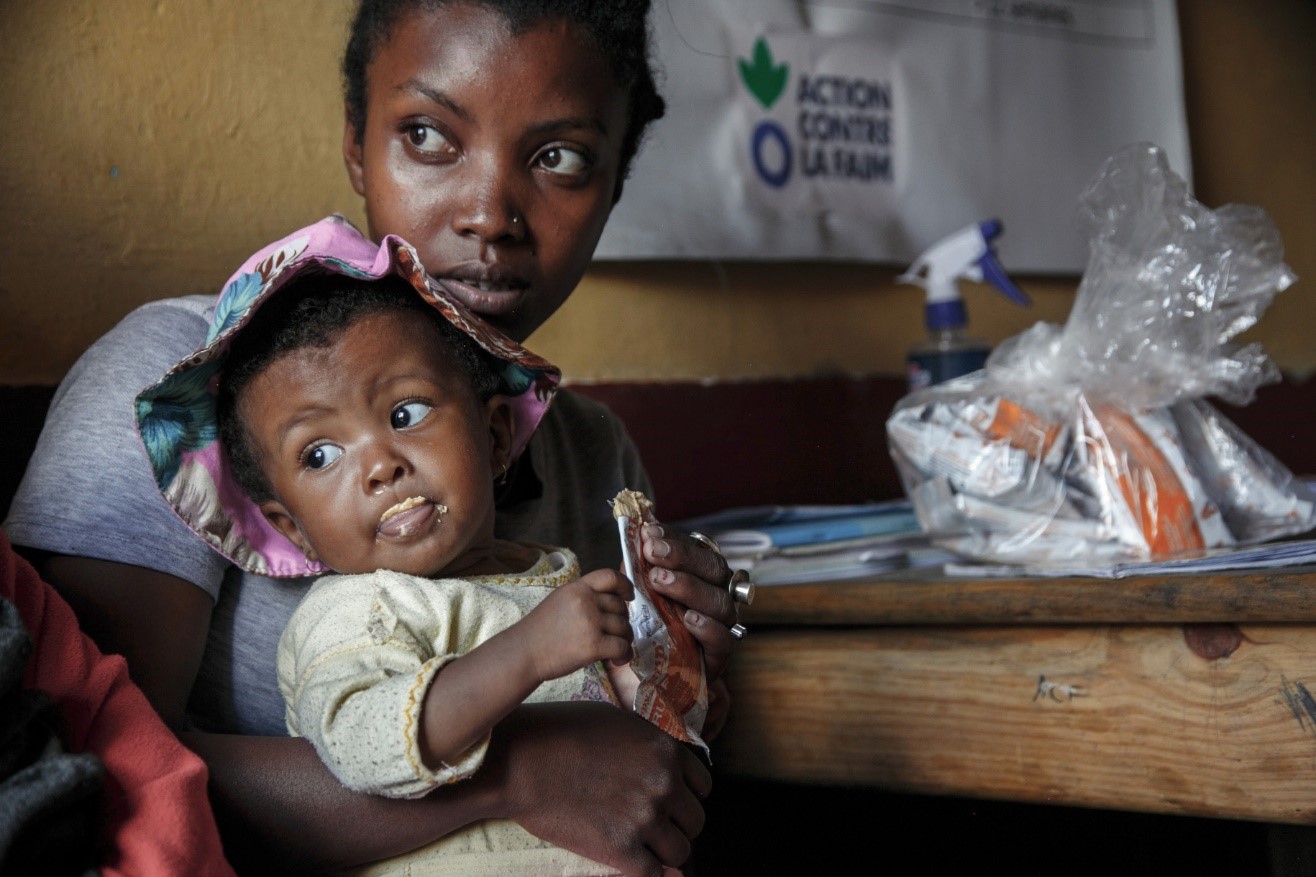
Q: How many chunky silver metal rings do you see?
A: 3